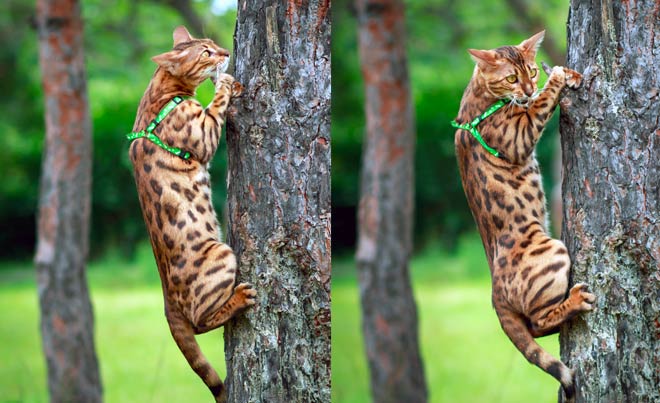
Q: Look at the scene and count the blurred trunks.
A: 2